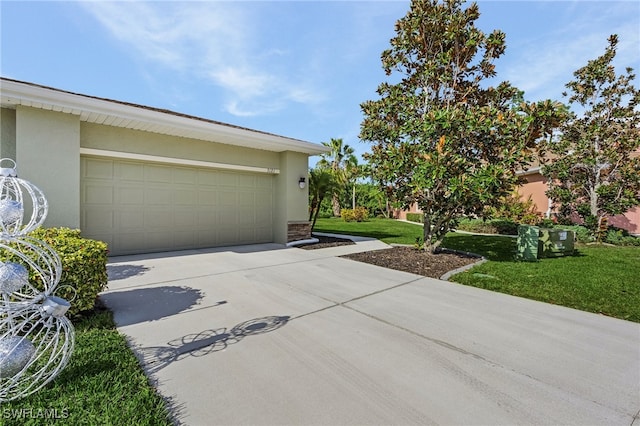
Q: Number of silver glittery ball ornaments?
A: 3